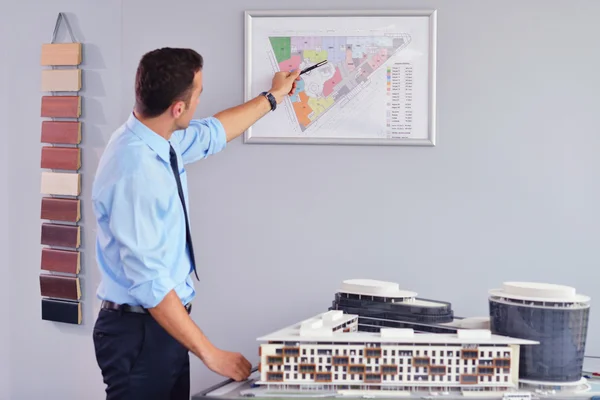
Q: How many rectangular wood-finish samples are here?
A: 11